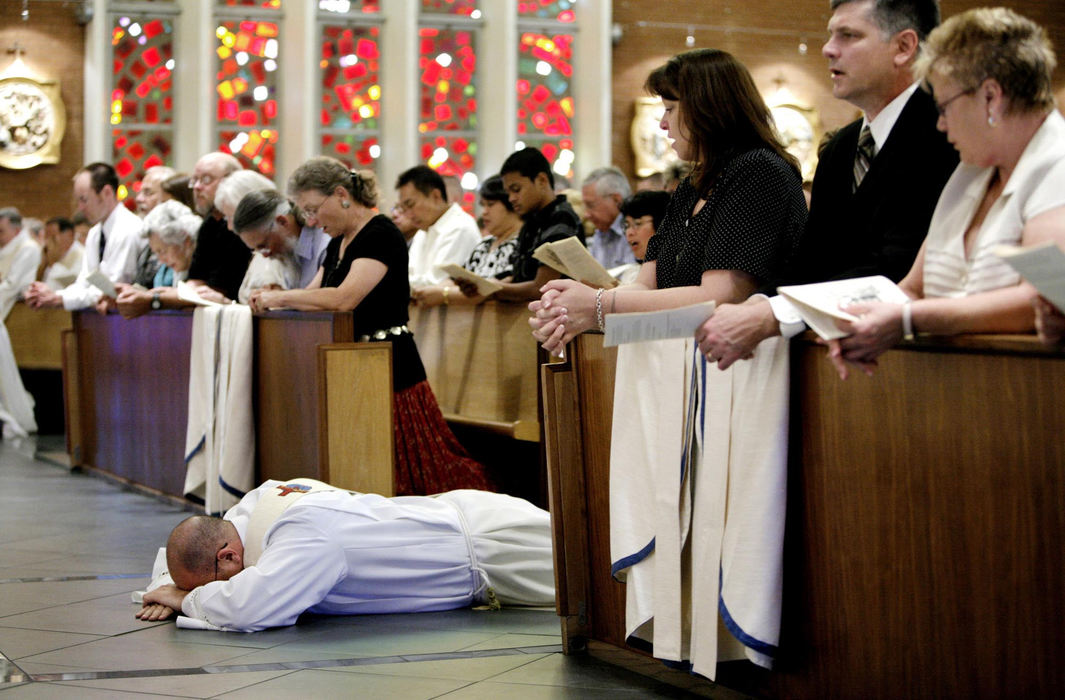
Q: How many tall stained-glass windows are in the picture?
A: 5